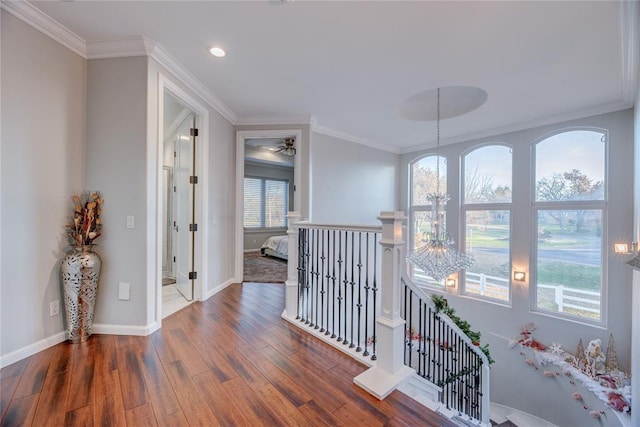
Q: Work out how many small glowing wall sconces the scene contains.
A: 3